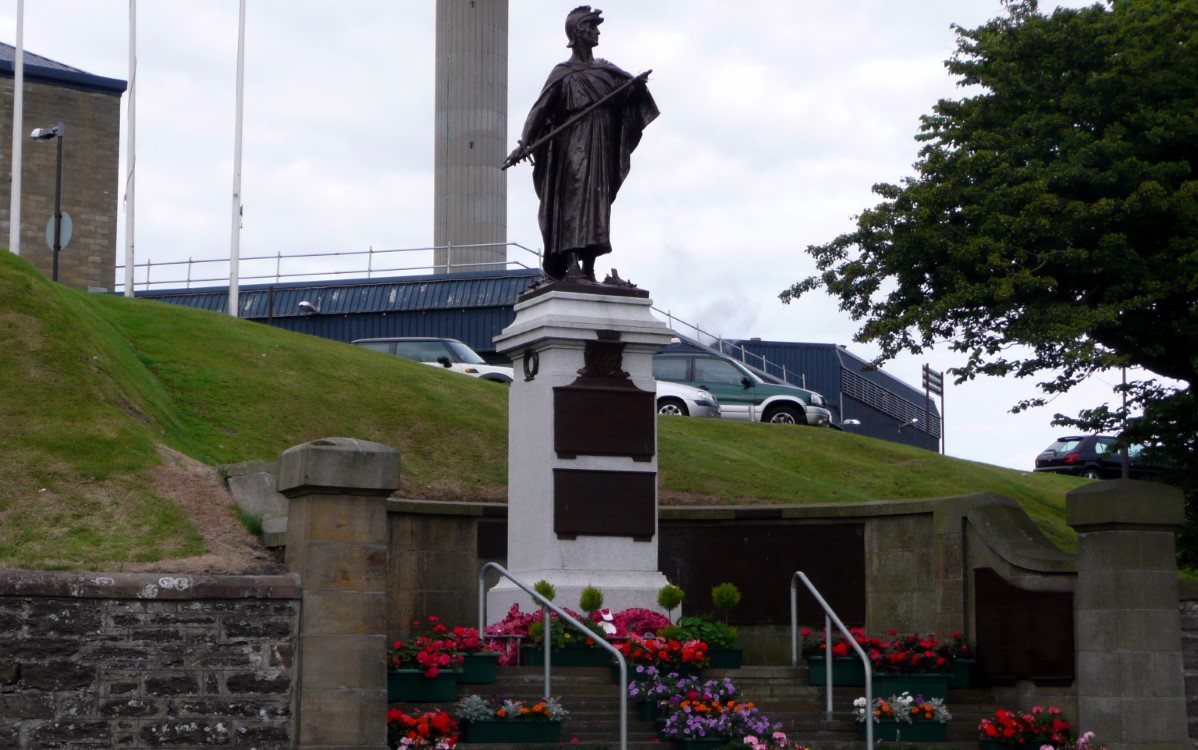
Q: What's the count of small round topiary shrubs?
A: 4